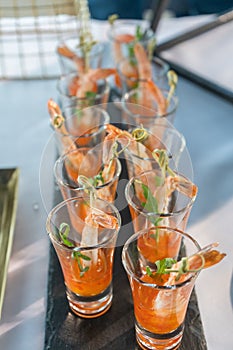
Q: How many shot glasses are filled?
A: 11